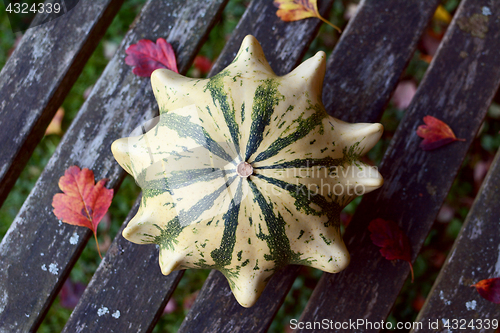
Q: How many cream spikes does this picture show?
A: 10